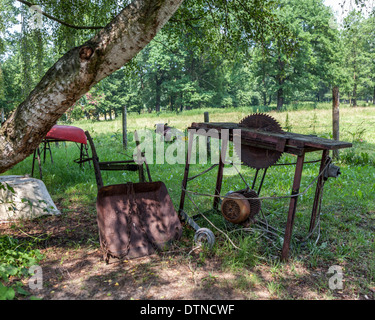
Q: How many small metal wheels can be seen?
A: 1